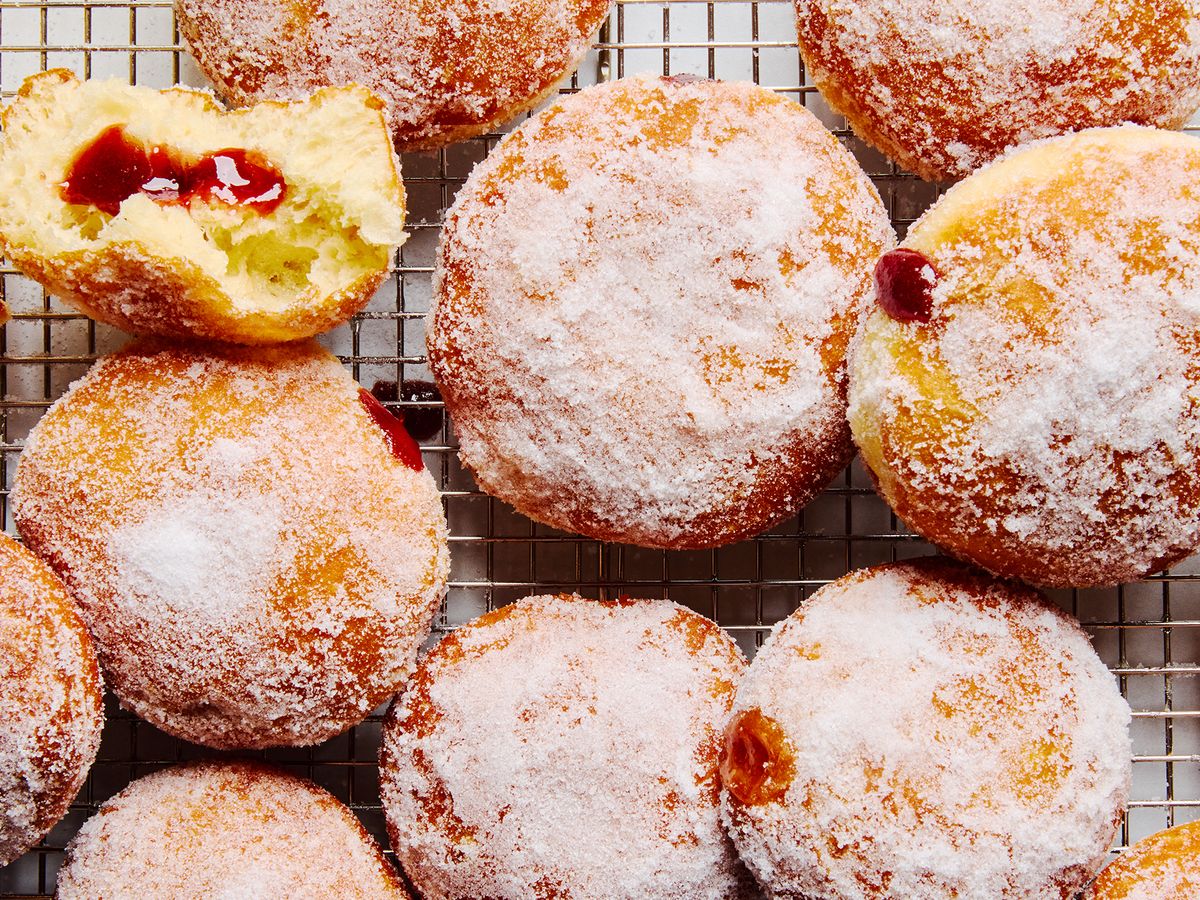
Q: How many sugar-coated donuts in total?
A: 11